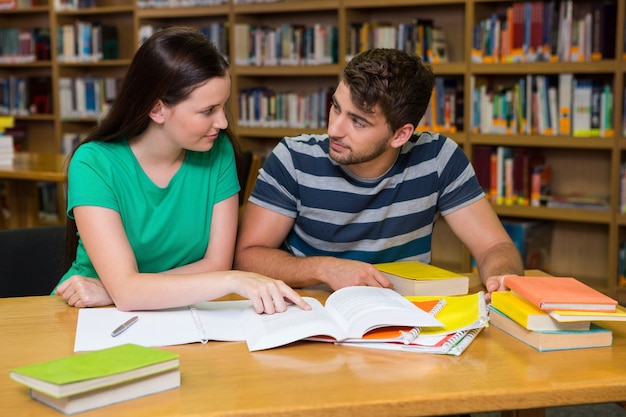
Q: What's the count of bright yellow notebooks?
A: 1